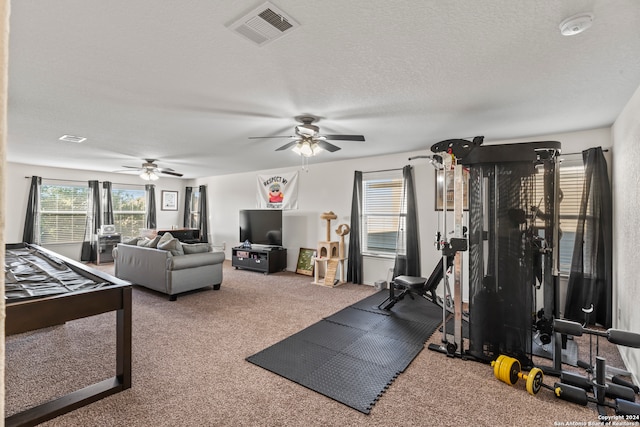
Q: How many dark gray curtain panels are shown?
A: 9